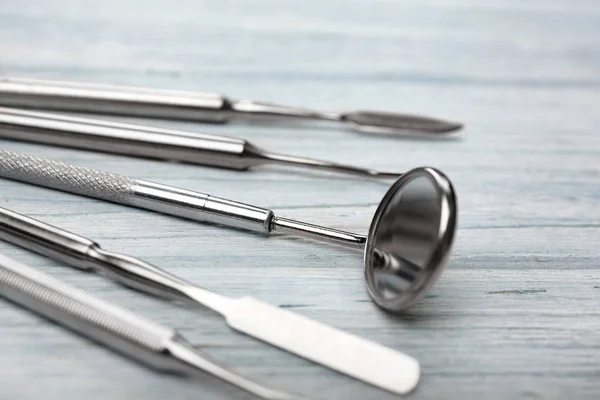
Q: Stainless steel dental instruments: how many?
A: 5